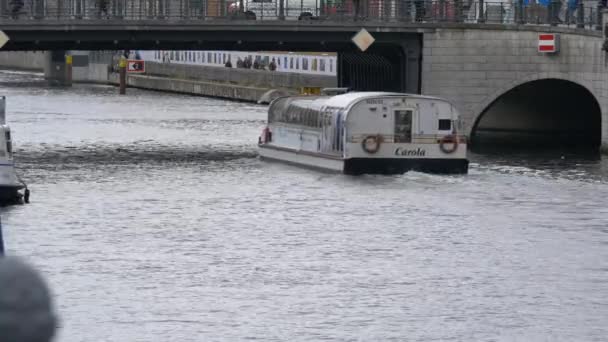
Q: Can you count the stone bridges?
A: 1